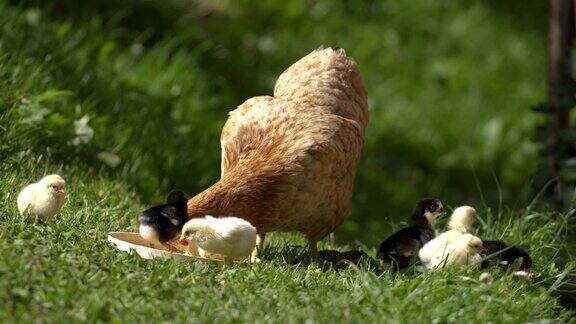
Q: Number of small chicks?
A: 7